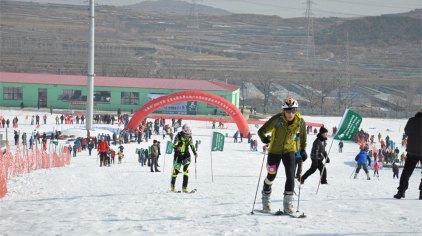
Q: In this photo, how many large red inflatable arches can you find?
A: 1